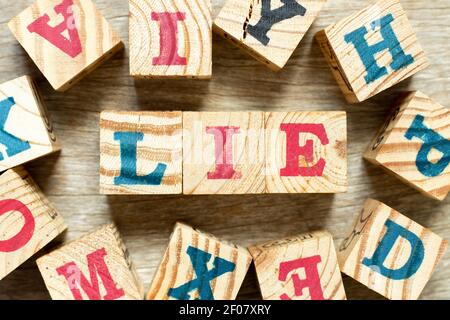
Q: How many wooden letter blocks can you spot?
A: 14